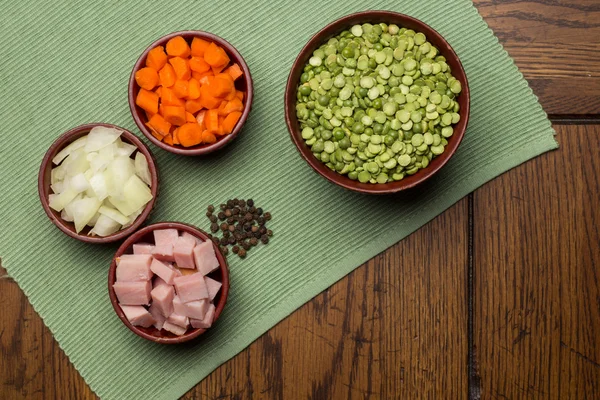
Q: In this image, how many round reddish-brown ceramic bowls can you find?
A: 4